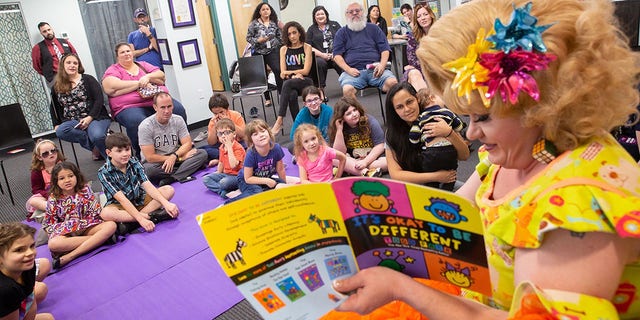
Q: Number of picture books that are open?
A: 1